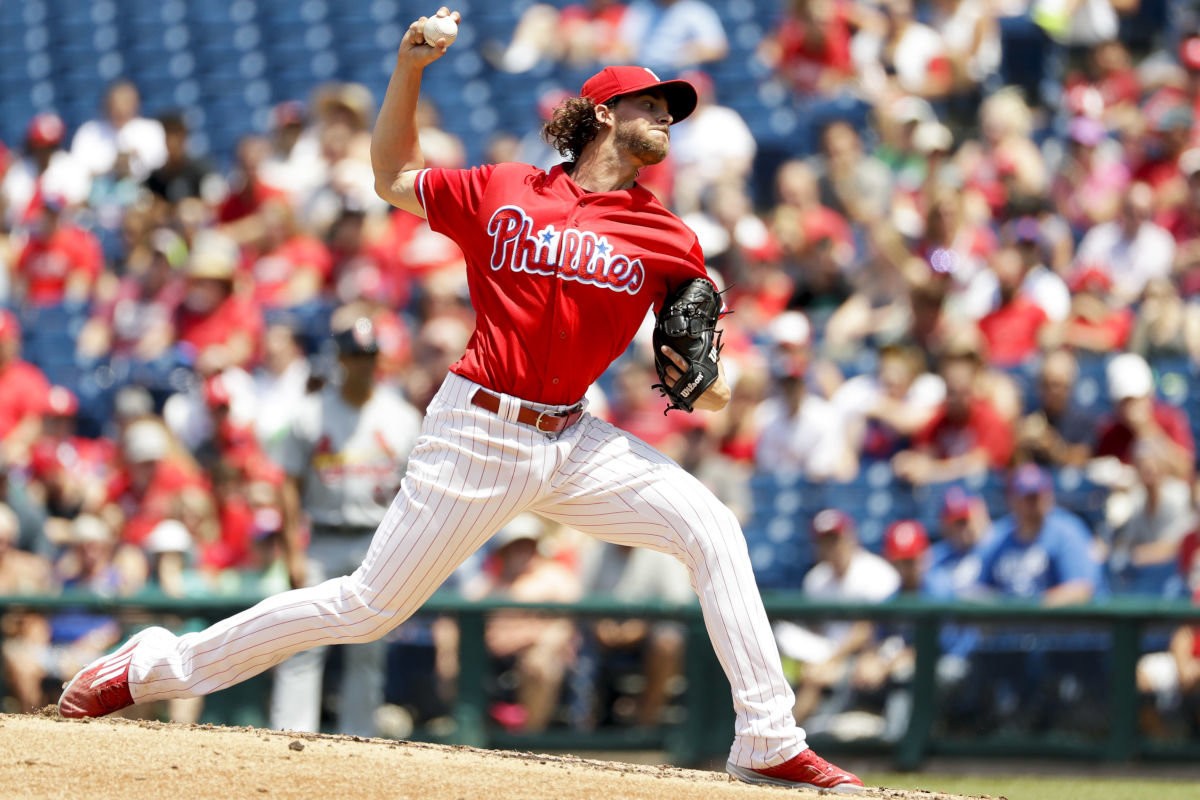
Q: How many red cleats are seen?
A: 2